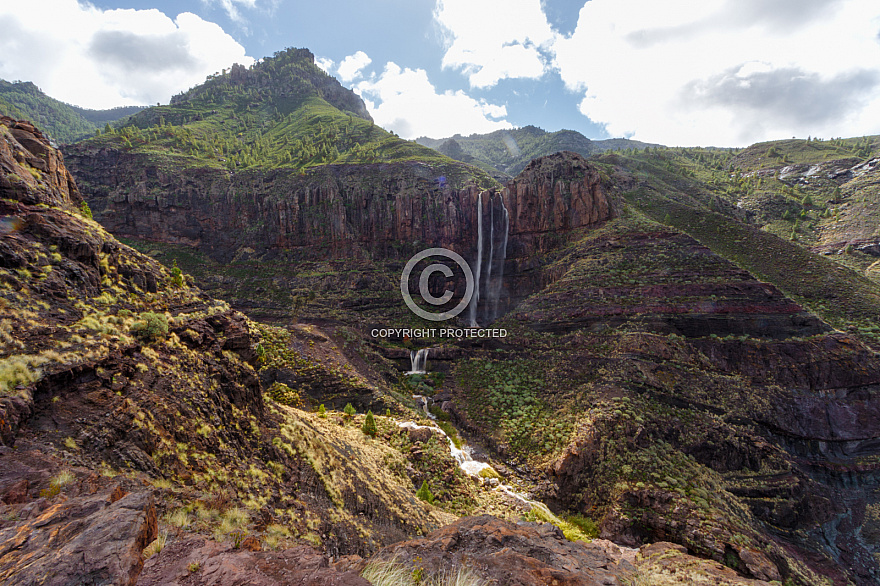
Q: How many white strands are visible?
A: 3